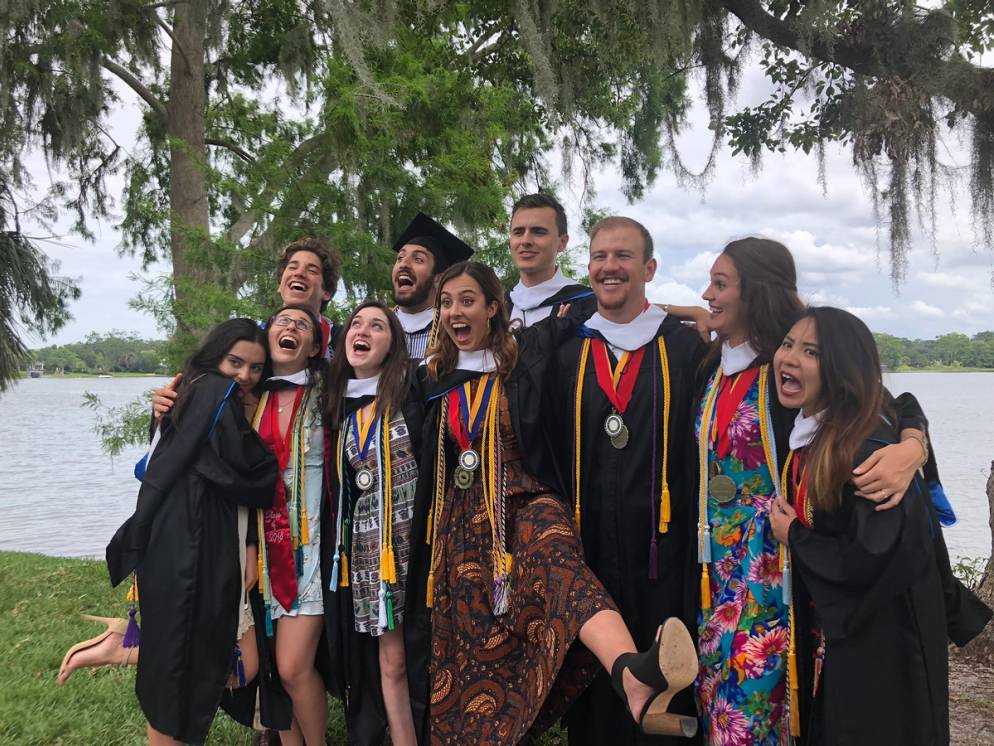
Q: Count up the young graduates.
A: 10